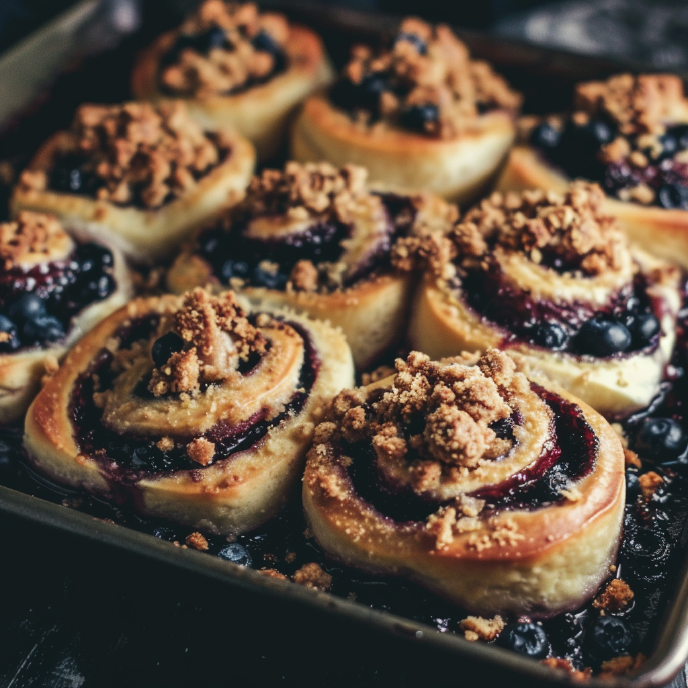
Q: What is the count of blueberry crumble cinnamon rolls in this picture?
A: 9